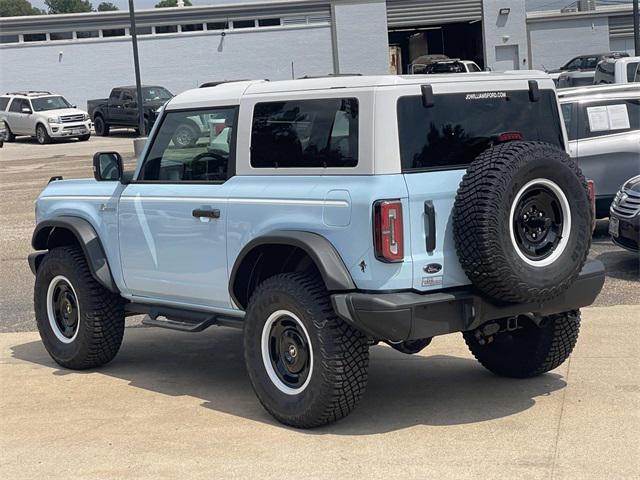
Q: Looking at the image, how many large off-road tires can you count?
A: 4